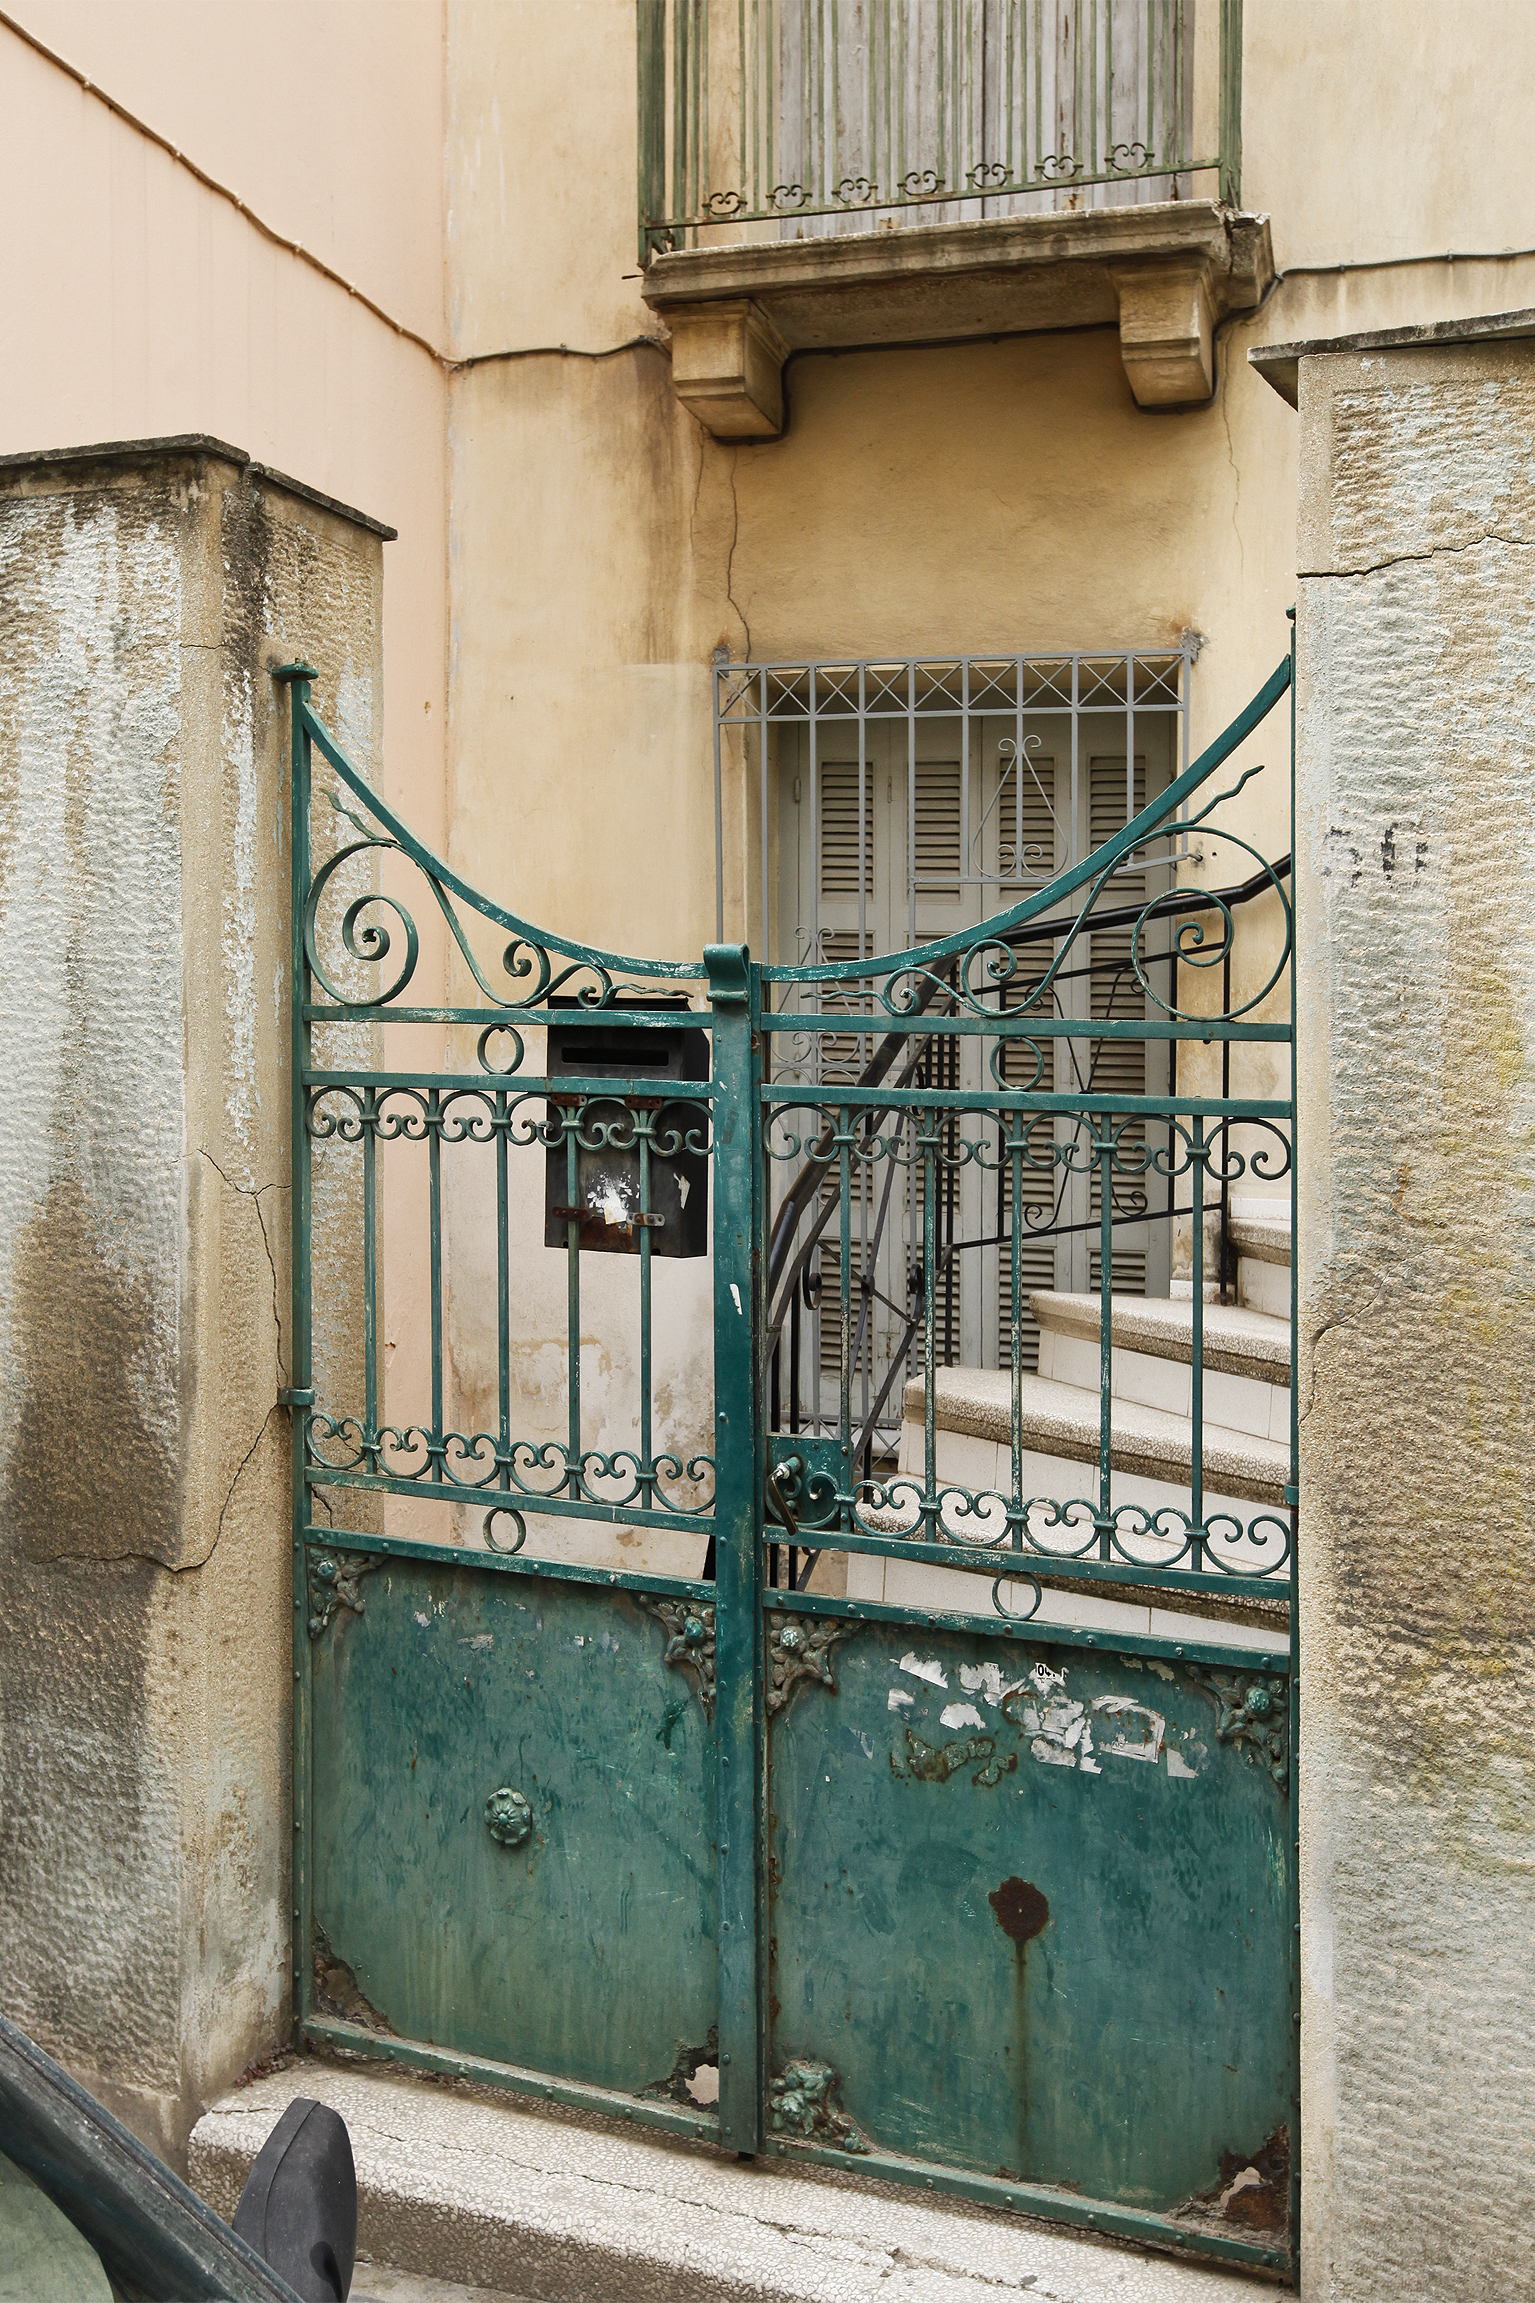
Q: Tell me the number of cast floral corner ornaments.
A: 5